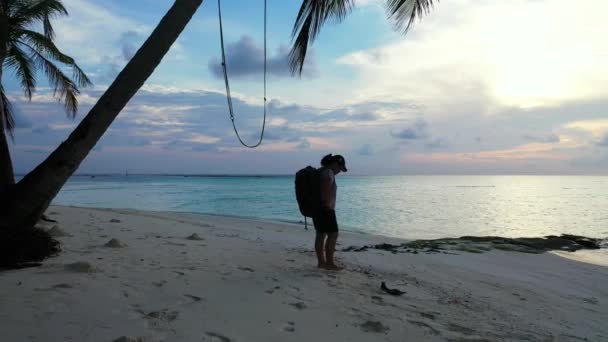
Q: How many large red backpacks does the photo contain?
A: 0